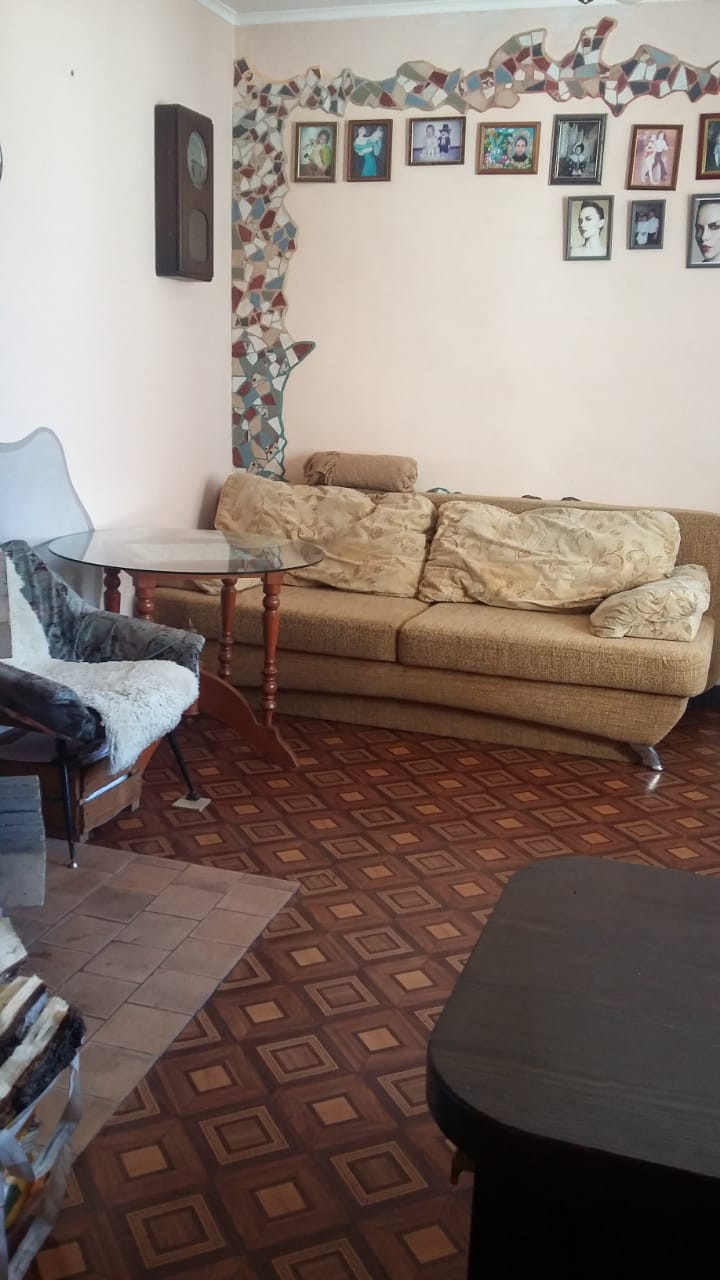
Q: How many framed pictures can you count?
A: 10